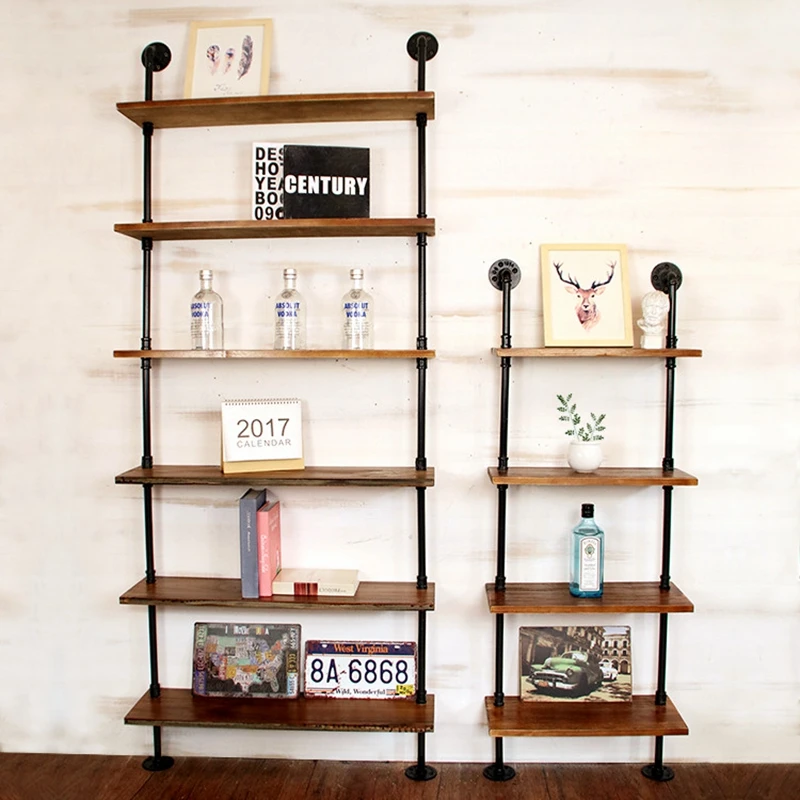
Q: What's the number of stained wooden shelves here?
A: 10